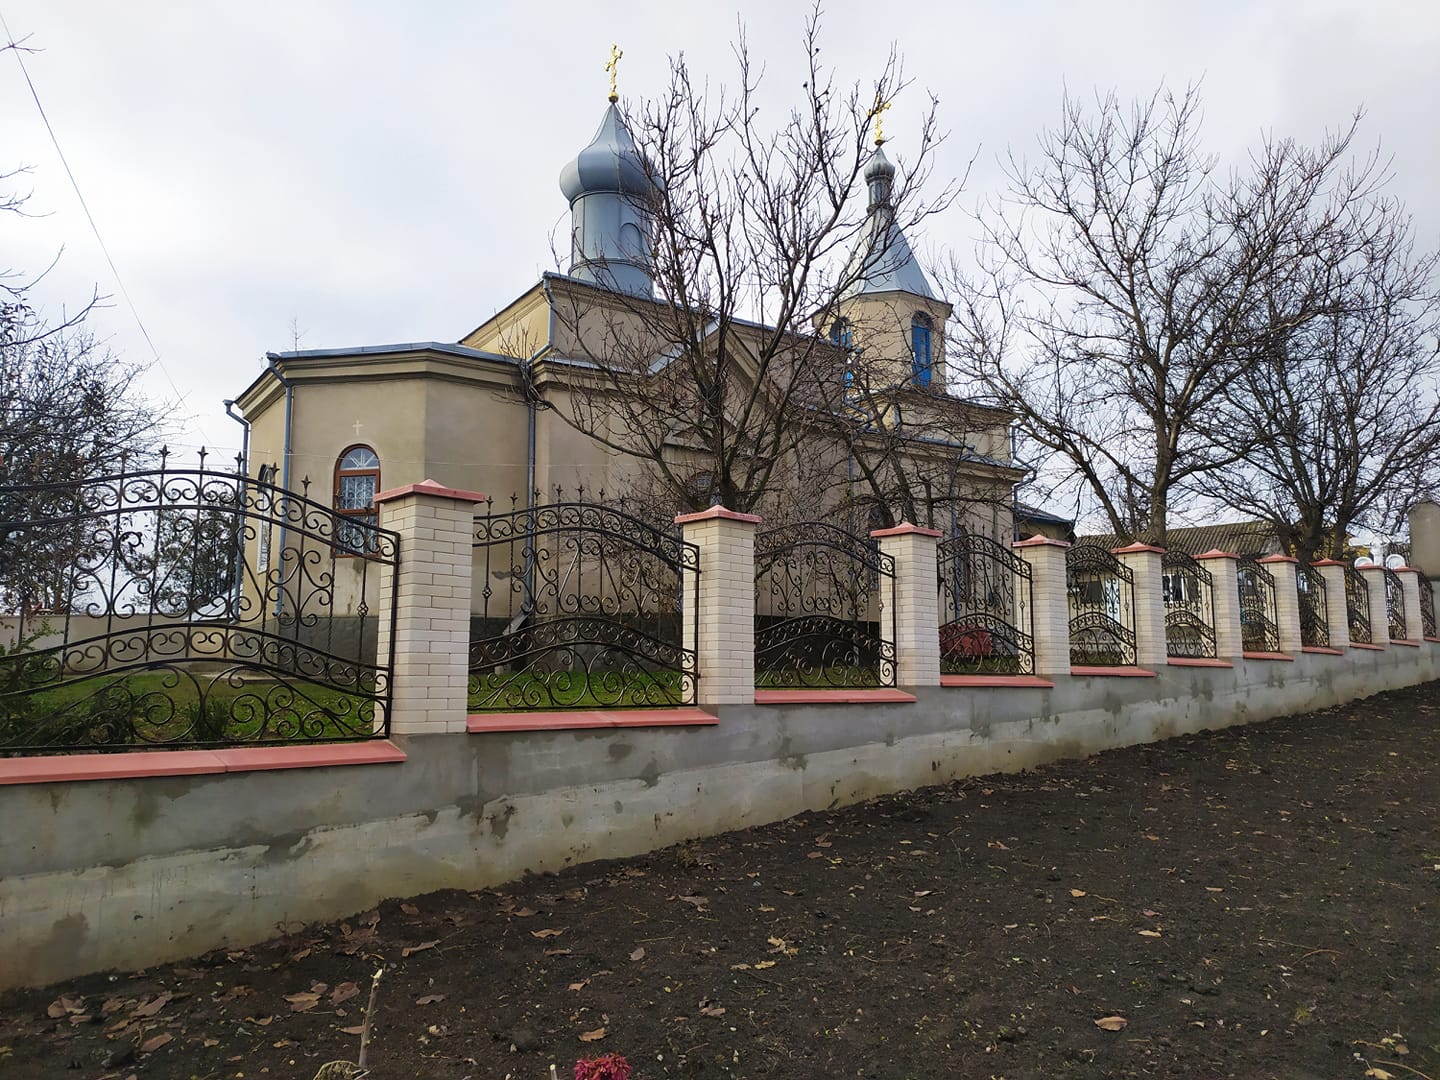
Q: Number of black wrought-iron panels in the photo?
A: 11